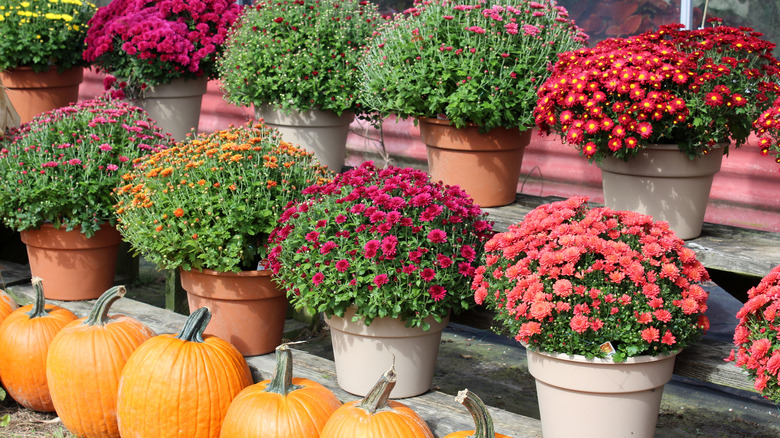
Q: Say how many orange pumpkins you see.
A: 7